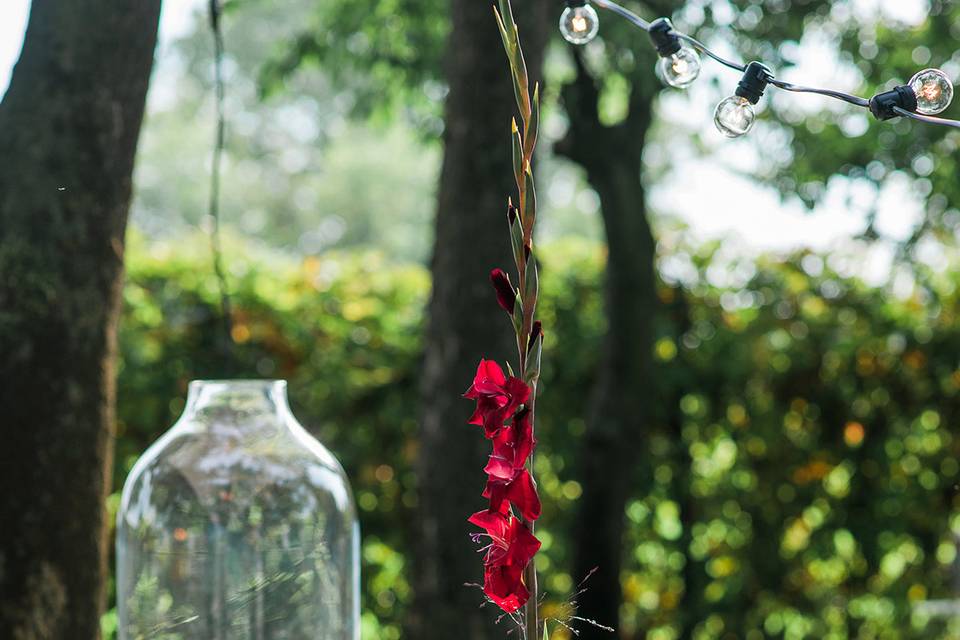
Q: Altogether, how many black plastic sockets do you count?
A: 4